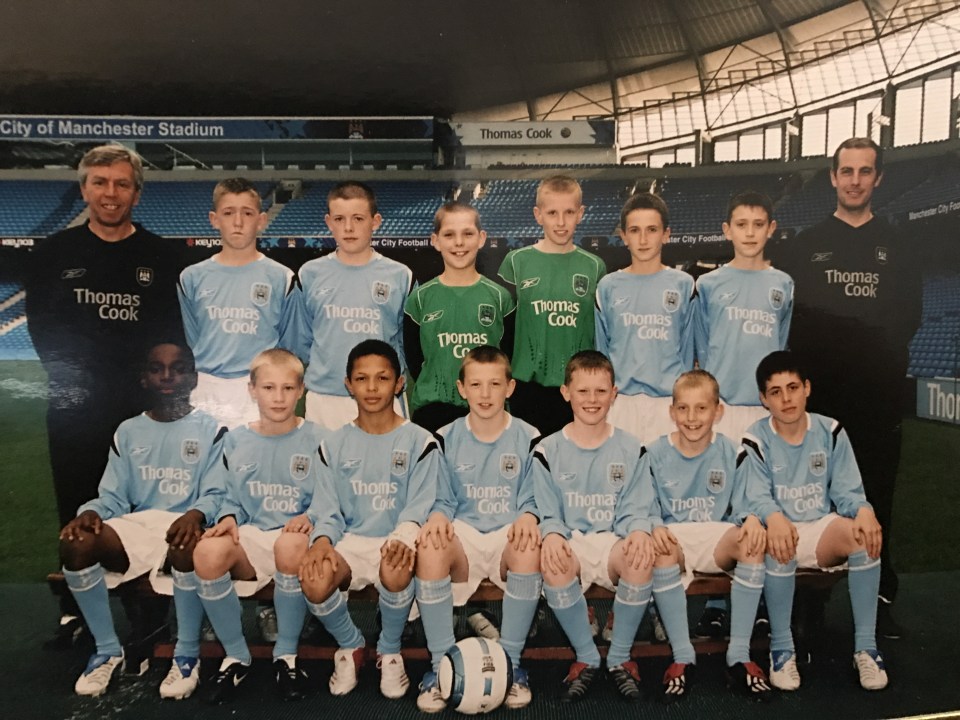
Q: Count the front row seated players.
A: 7